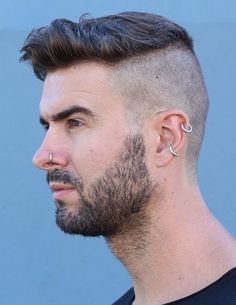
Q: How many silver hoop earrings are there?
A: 2